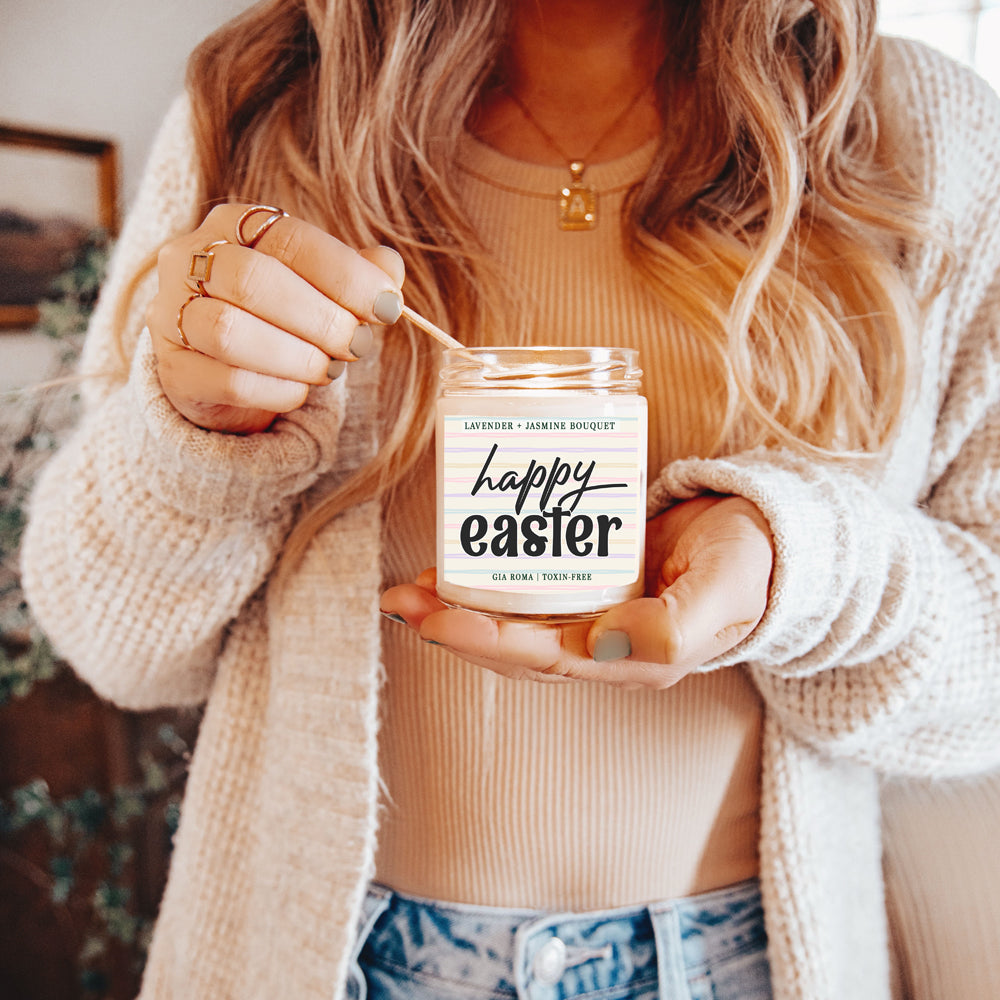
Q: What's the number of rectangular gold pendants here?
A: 1